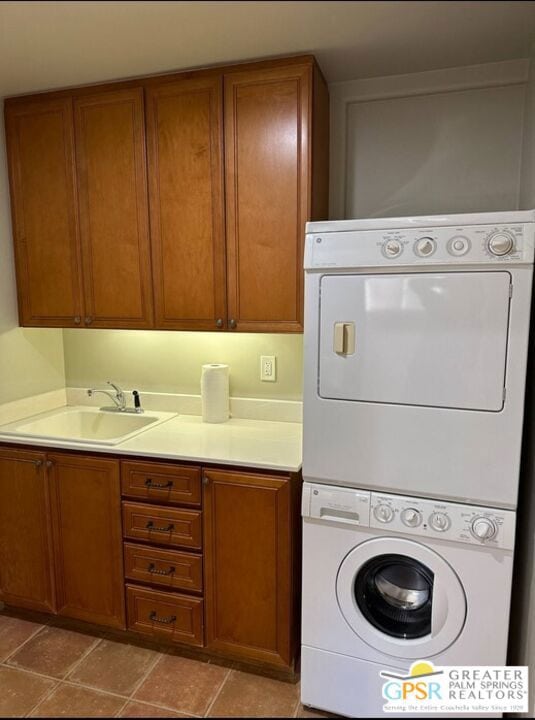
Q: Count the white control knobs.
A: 8